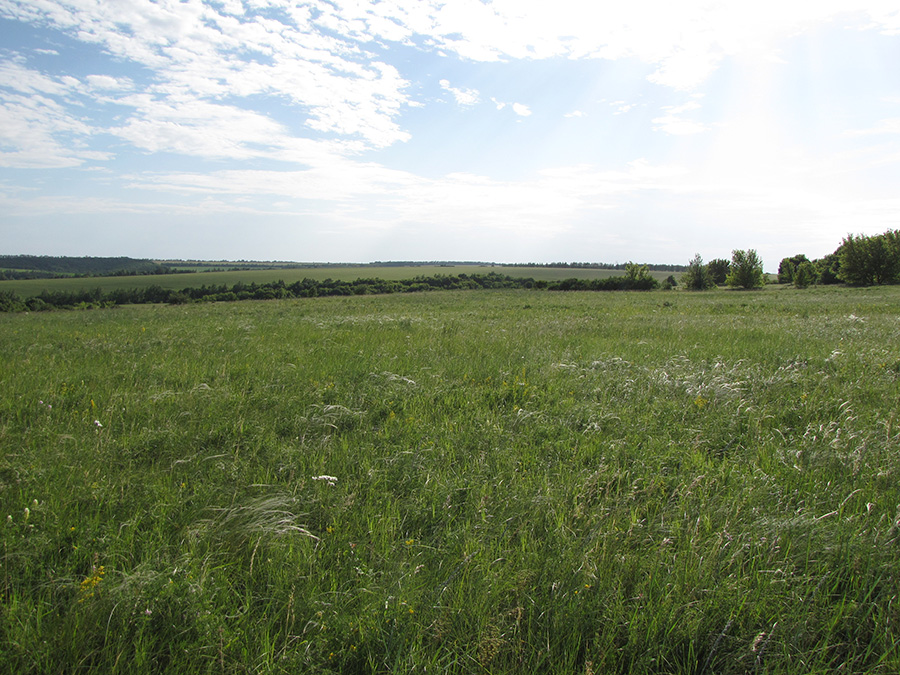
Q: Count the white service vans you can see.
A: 0